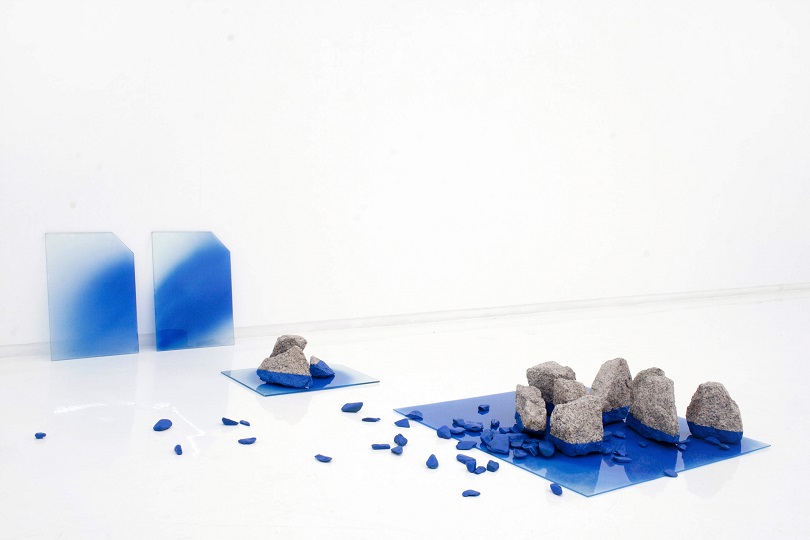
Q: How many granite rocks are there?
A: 10